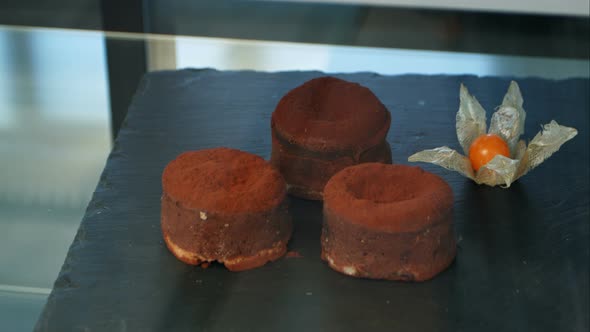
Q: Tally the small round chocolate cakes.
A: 3